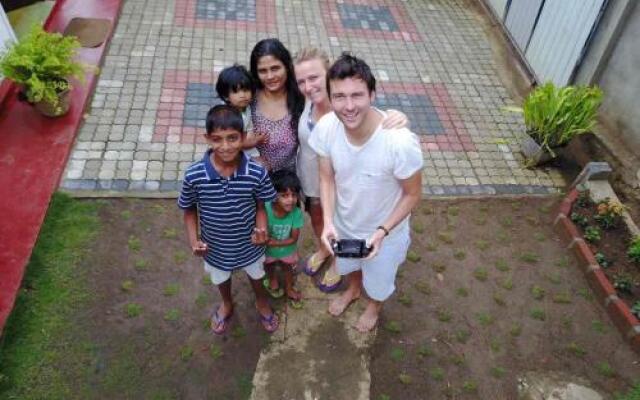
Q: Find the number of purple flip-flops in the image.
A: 4